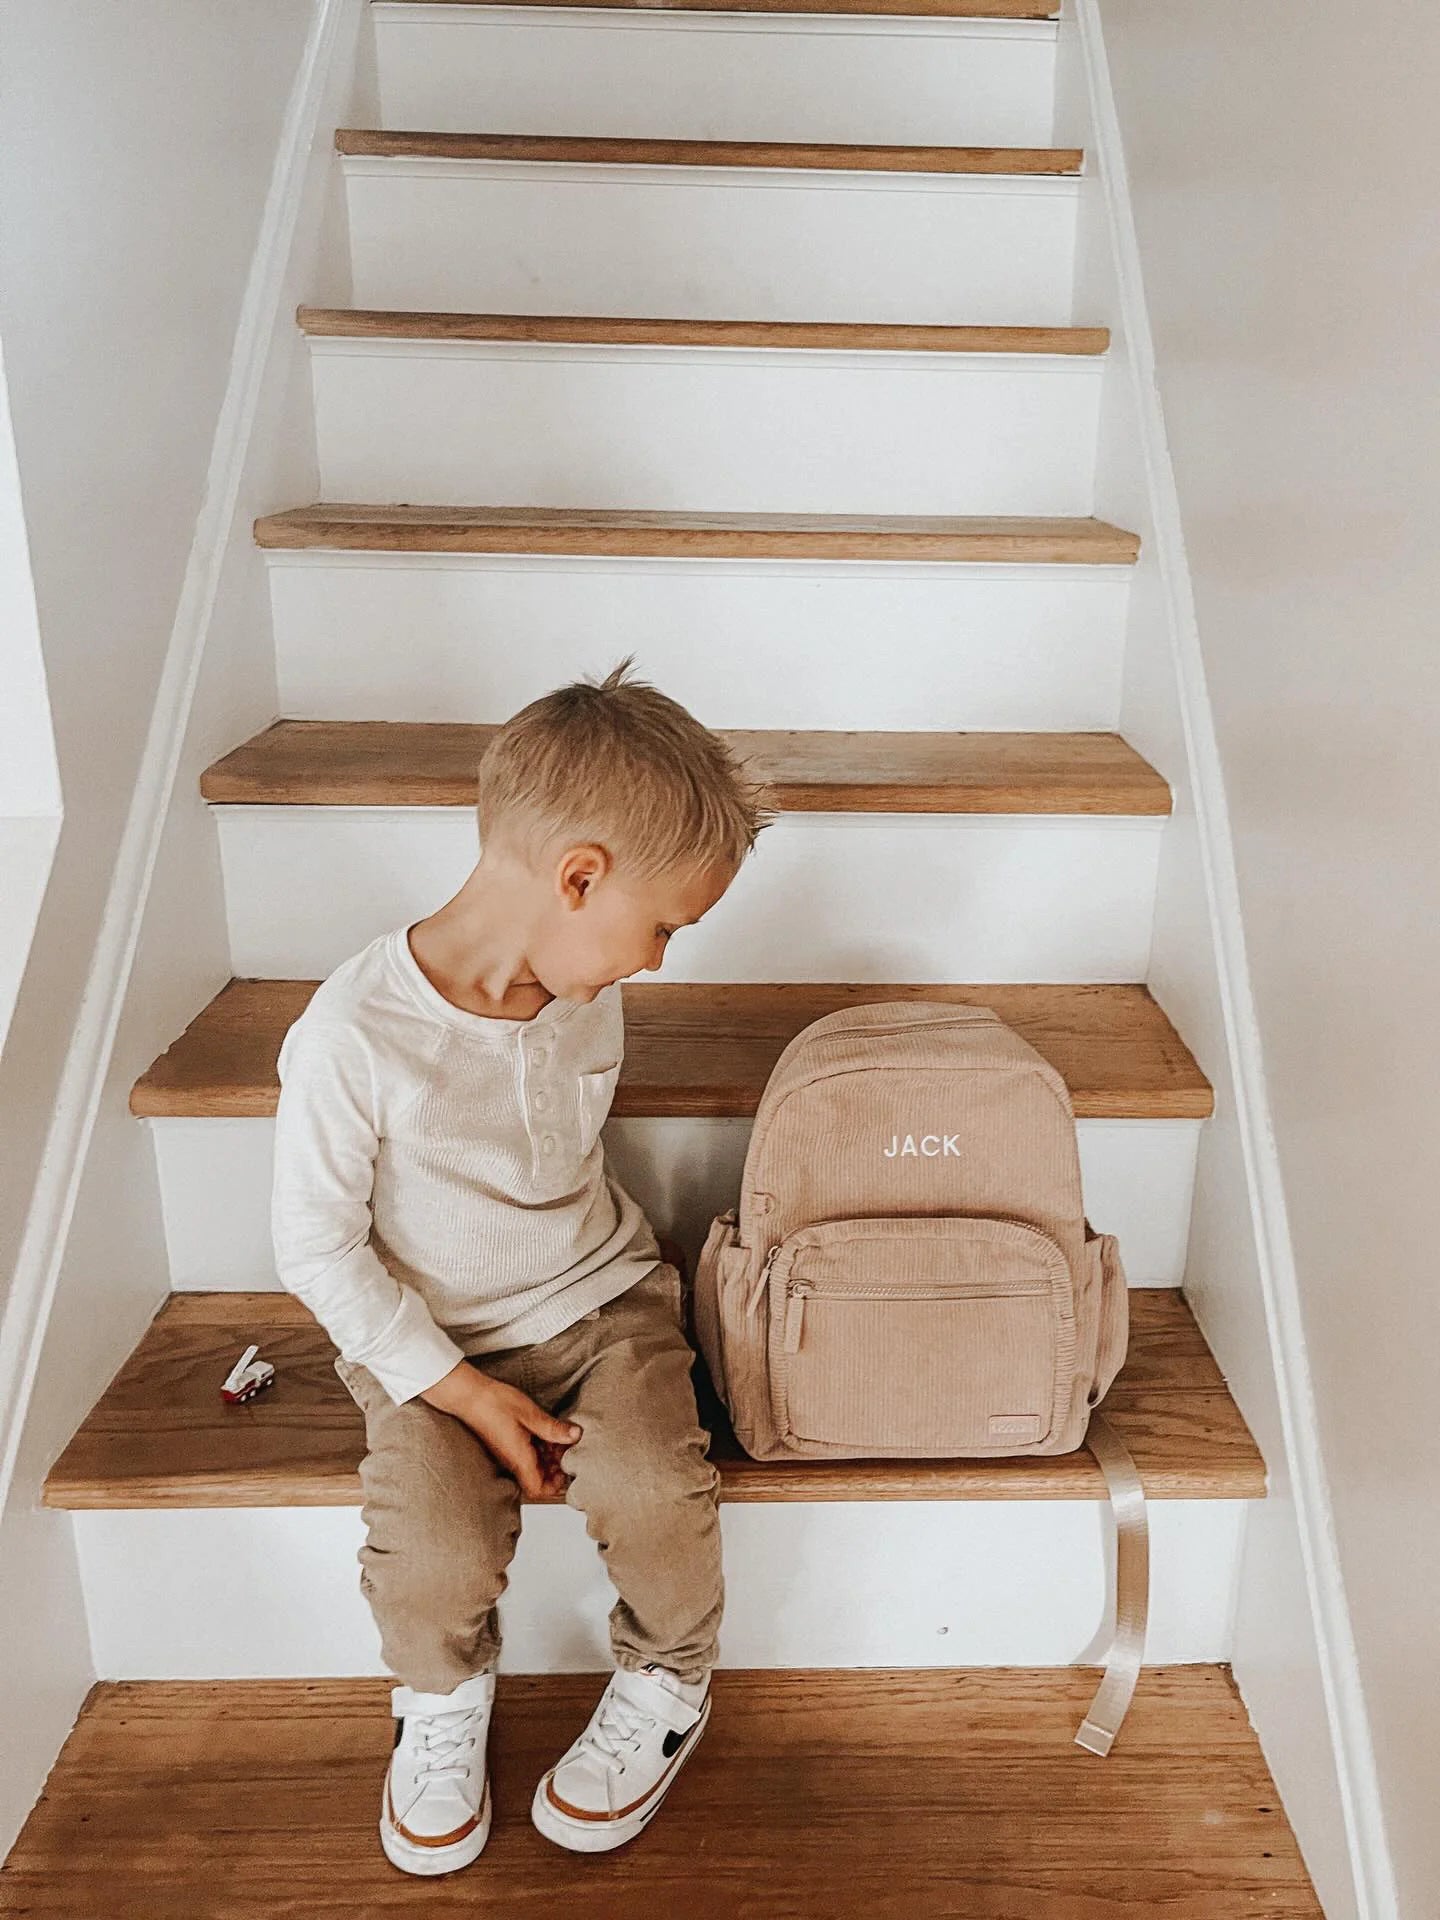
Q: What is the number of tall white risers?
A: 7